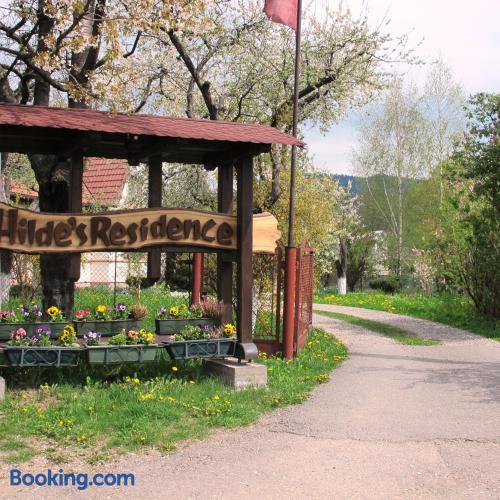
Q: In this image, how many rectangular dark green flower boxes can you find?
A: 6